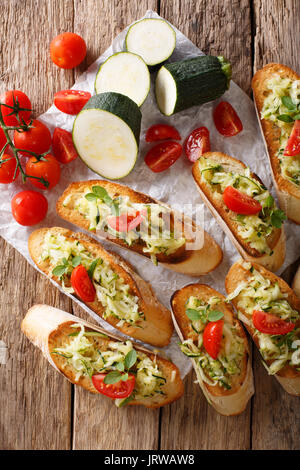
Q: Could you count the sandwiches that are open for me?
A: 7